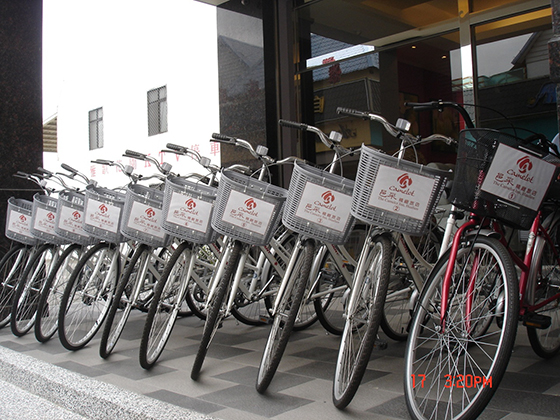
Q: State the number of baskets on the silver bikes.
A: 9